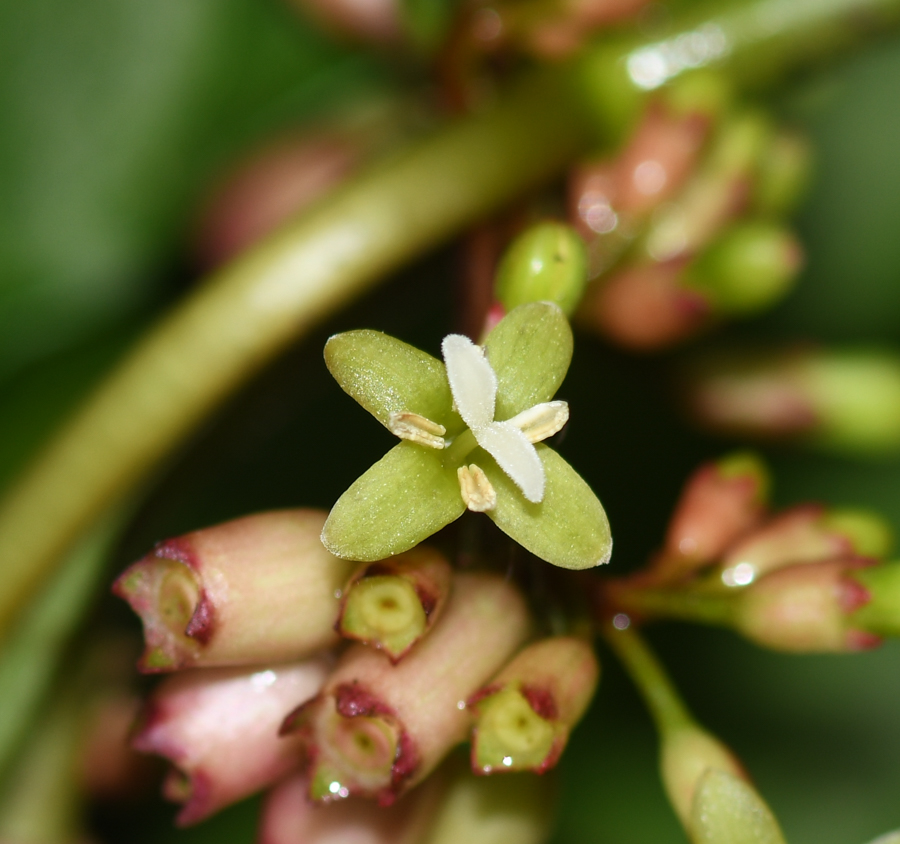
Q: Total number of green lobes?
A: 4